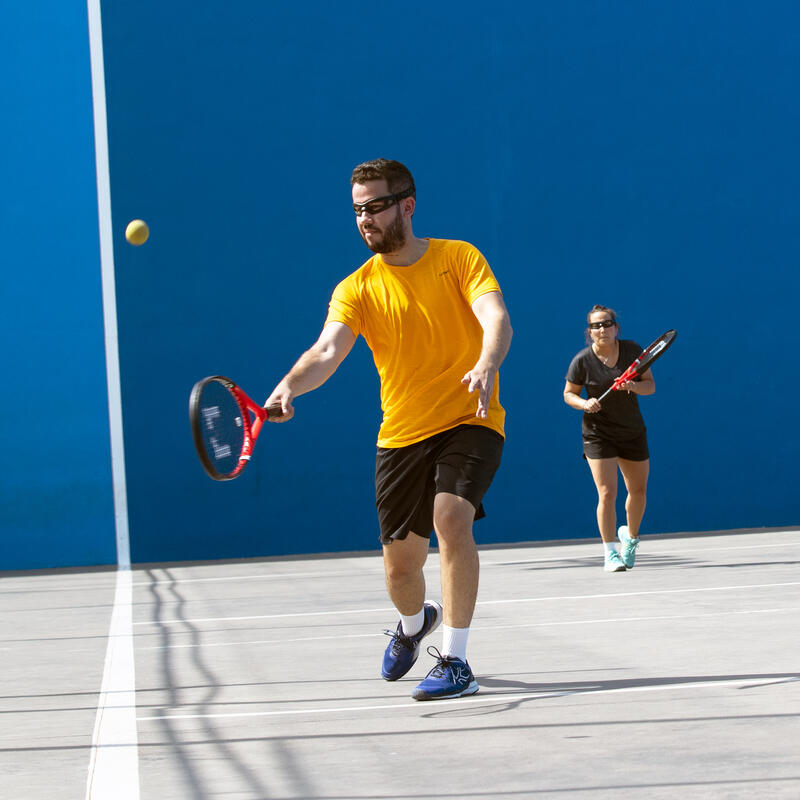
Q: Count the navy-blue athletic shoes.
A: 2